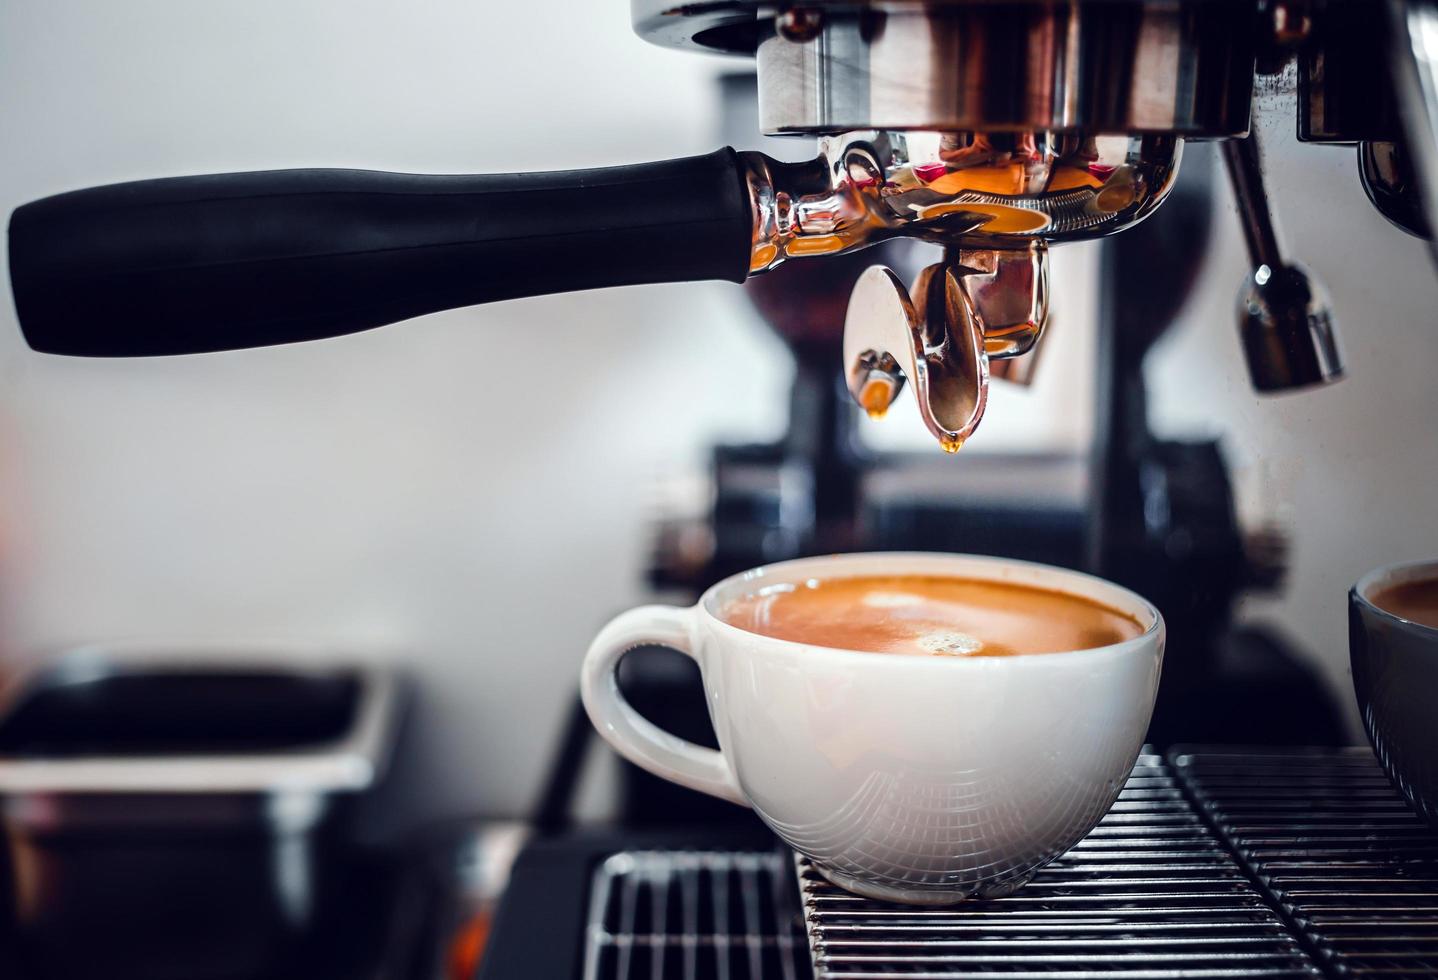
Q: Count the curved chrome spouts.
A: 2